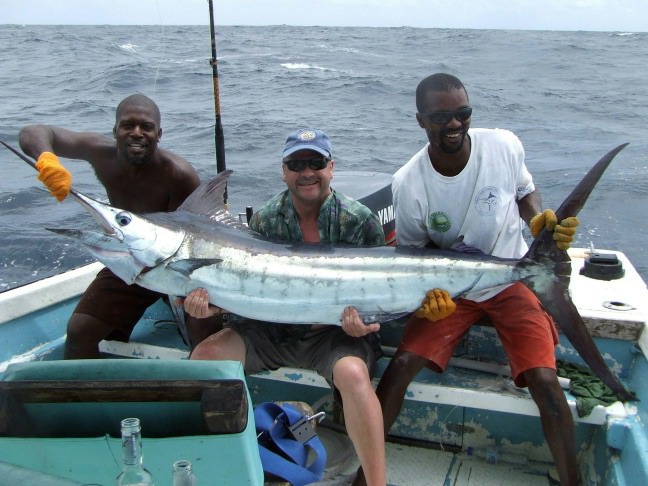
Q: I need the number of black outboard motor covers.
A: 1